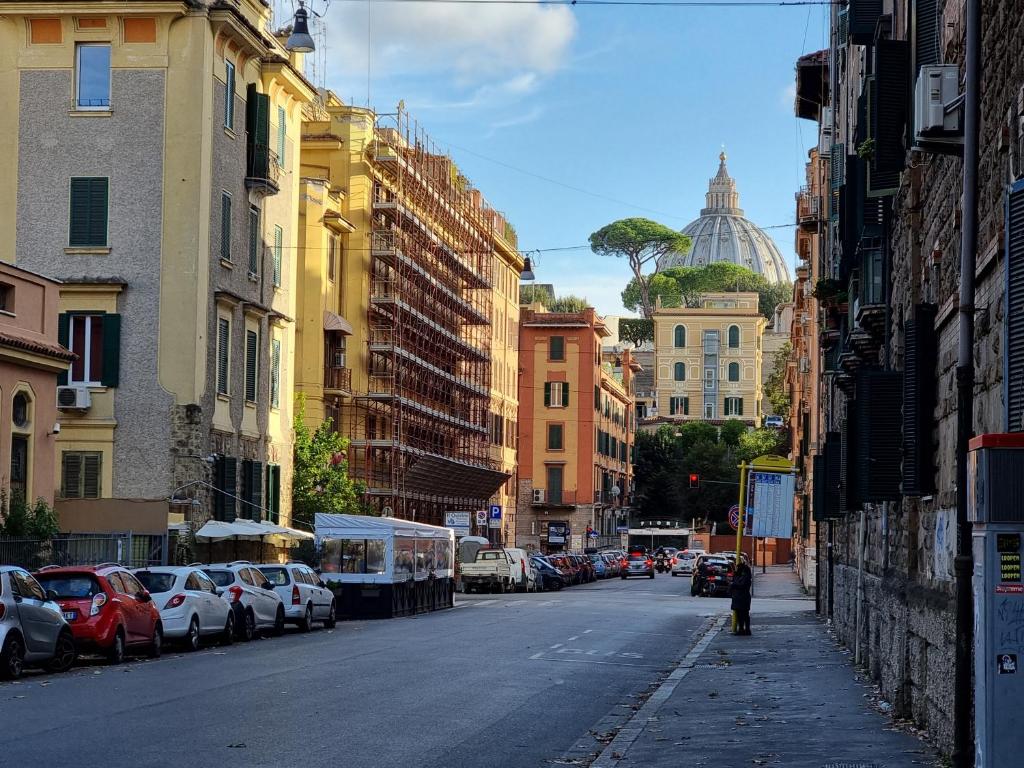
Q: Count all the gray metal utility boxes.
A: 1